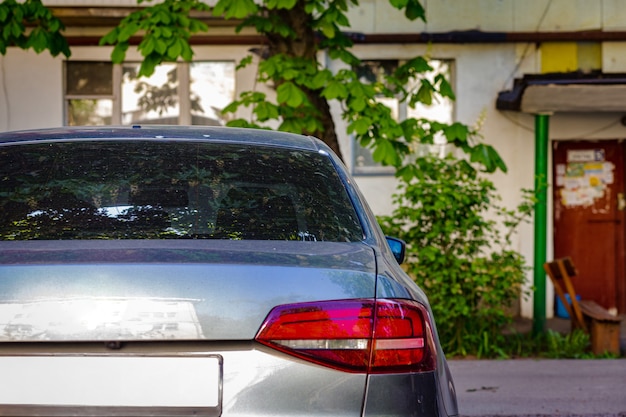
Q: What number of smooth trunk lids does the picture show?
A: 1